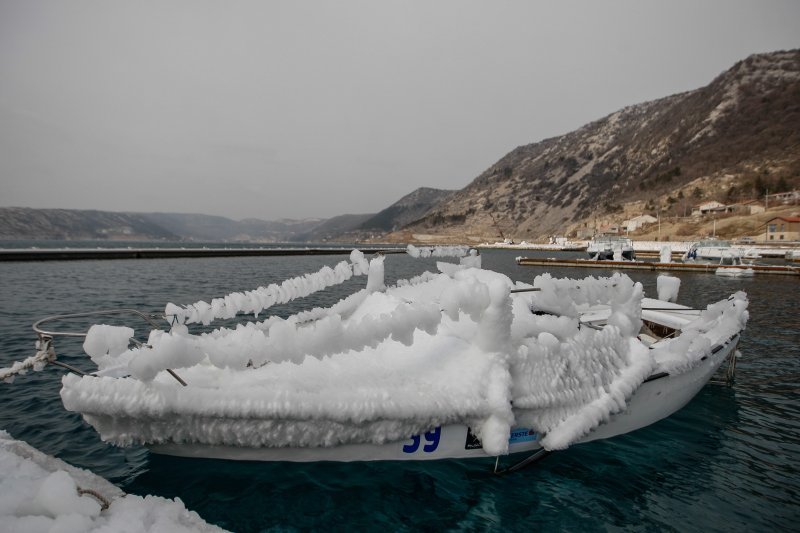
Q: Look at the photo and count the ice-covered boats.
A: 1